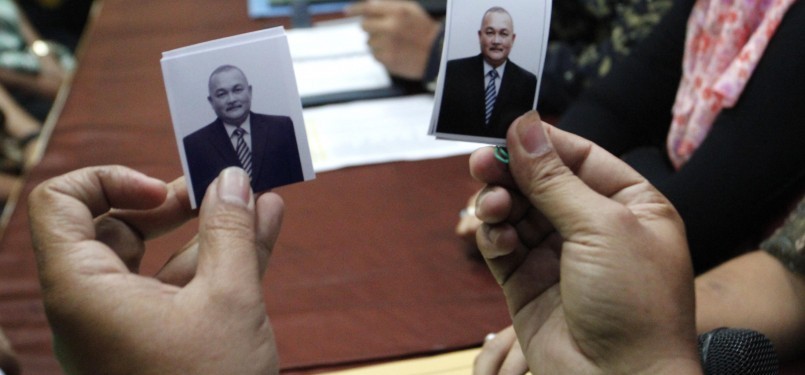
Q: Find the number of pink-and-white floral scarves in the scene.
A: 1